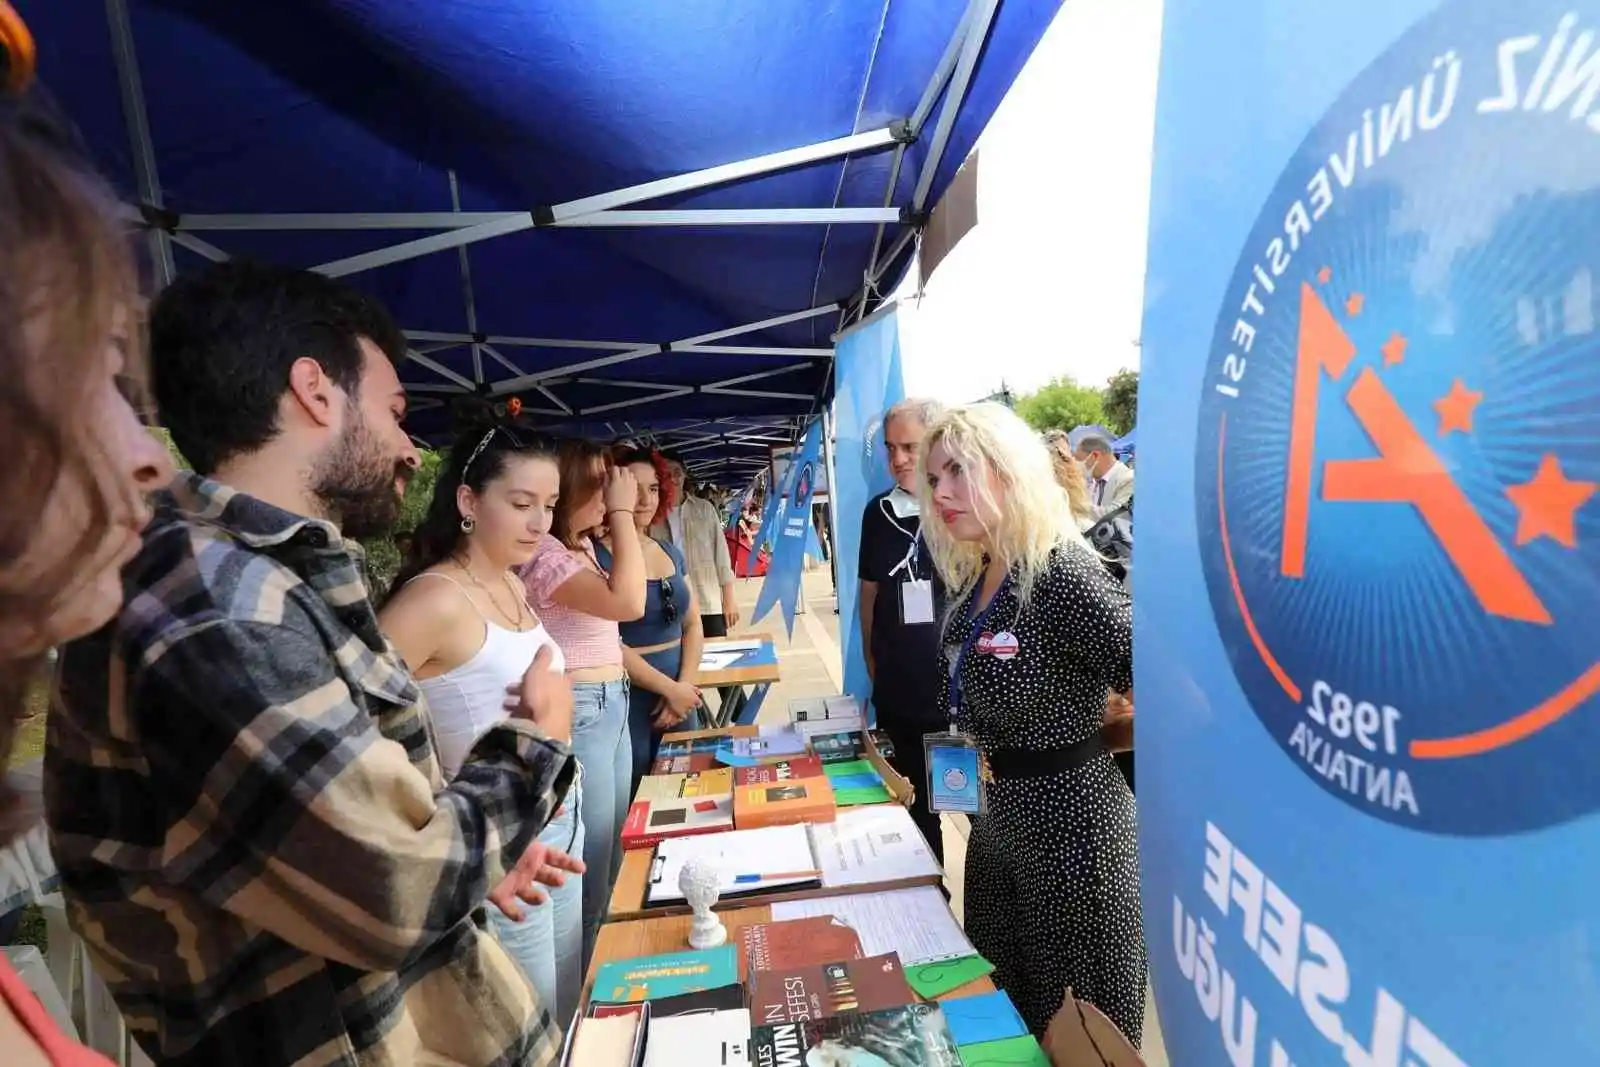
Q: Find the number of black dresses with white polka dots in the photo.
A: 1